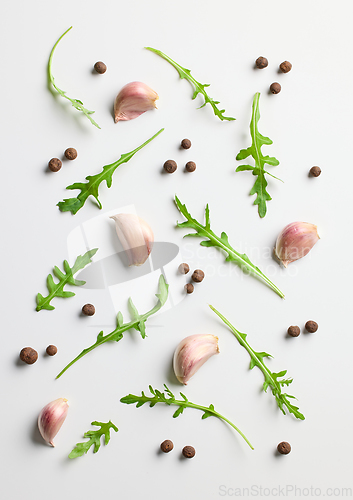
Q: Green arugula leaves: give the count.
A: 10